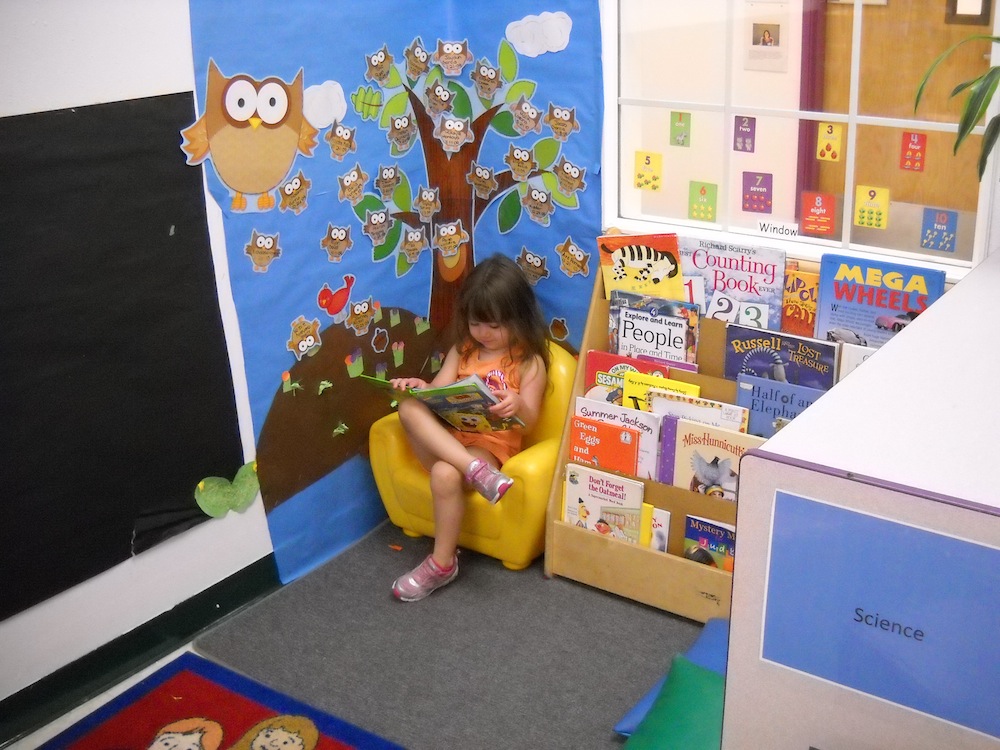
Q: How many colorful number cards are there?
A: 10